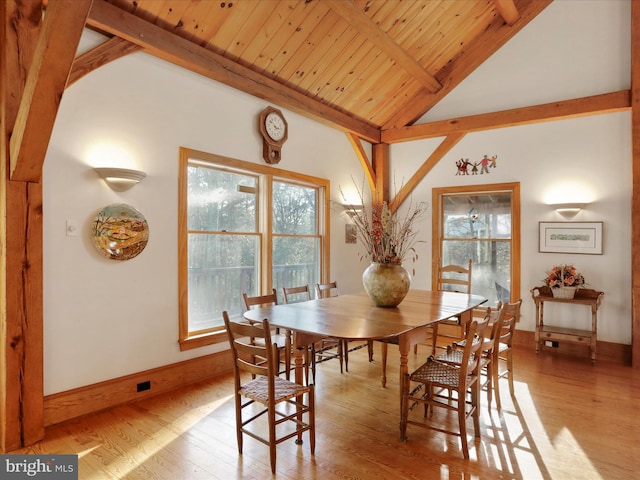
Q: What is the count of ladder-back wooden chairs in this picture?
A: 8